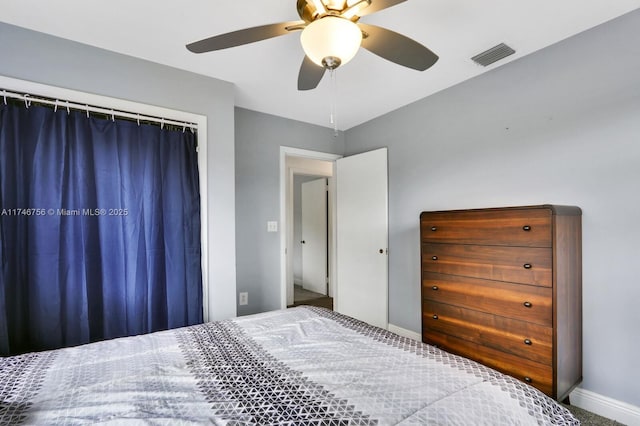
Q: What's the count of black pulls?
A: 9